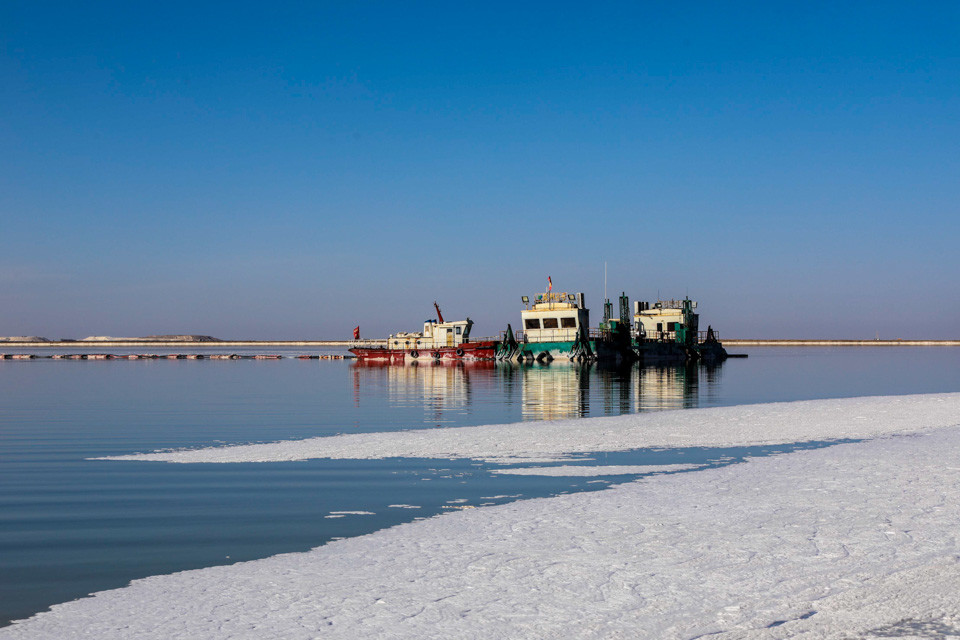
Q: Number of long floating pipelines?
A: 1